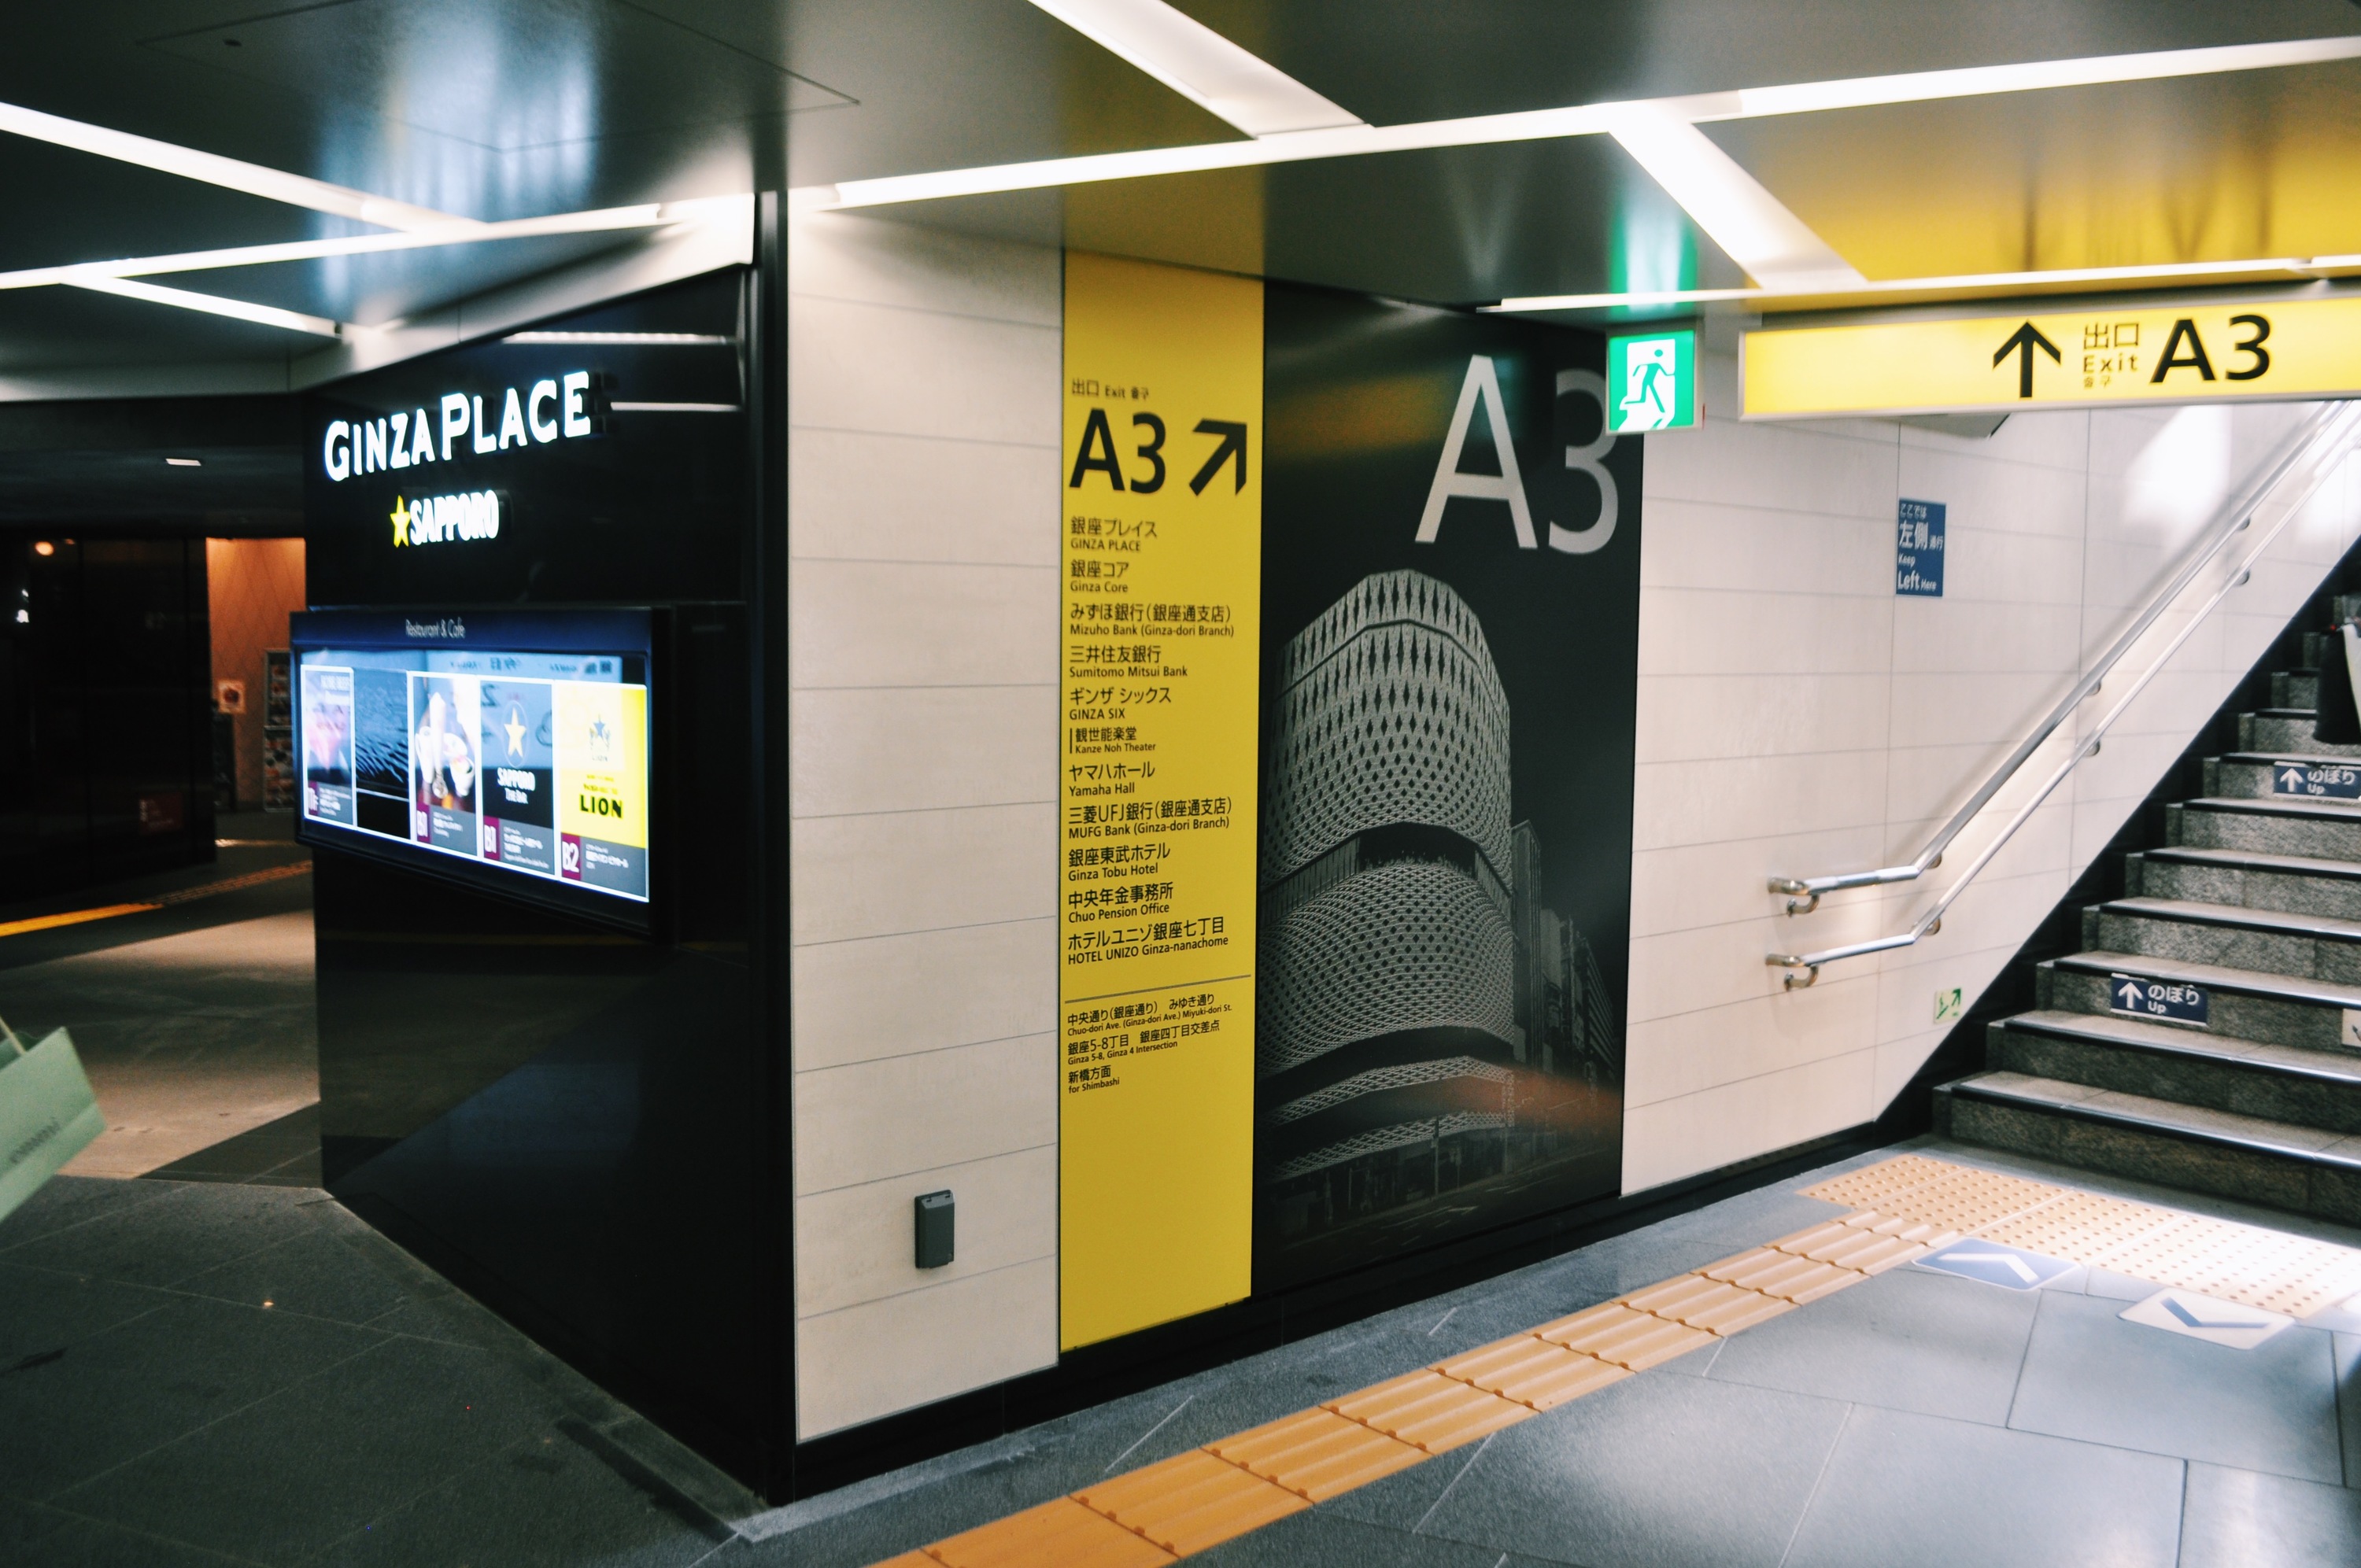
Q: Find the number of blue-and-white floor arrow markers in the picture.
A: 2